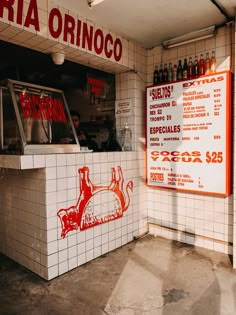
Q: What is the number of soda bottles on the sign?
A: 12